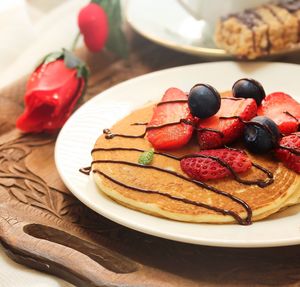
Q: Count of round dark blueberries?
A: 3